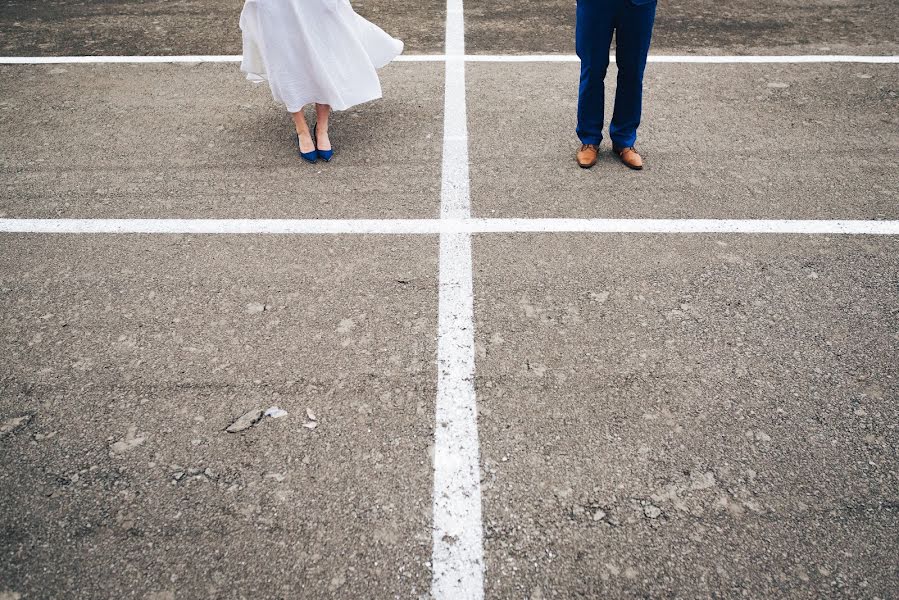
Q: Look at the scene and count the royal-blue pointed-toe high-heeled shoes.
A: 2